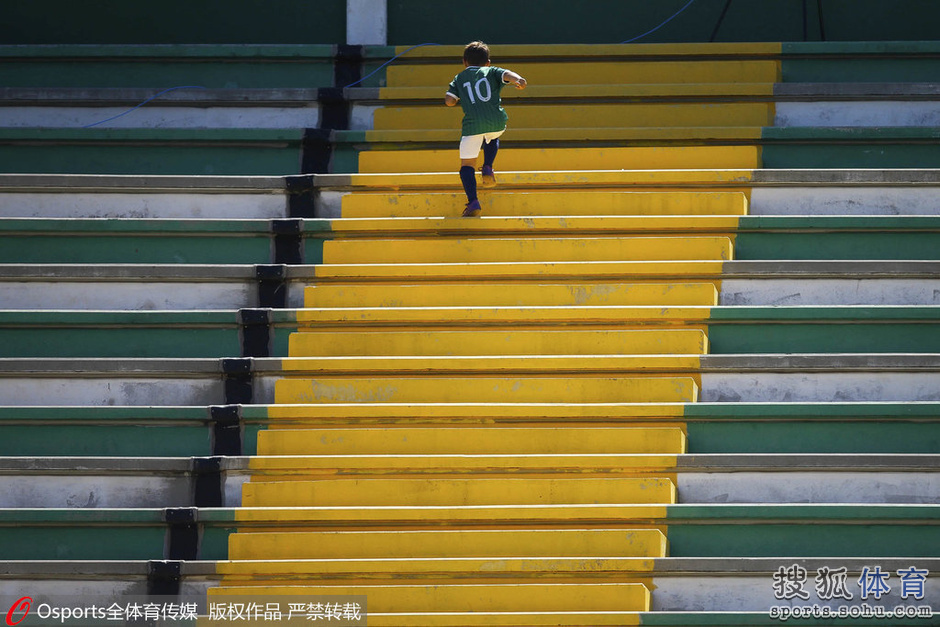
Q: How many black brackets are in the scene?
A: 12